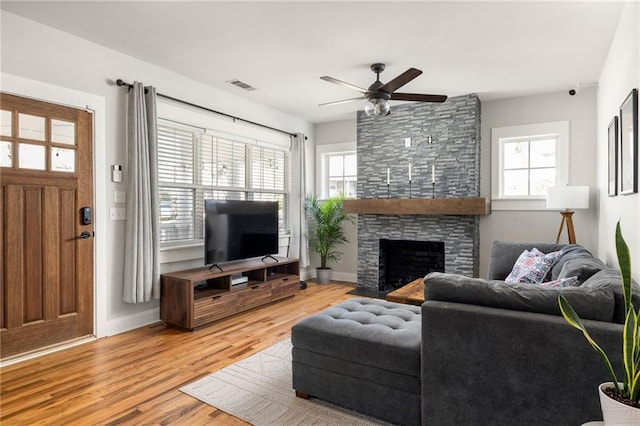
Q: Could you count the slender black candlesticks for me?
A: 3